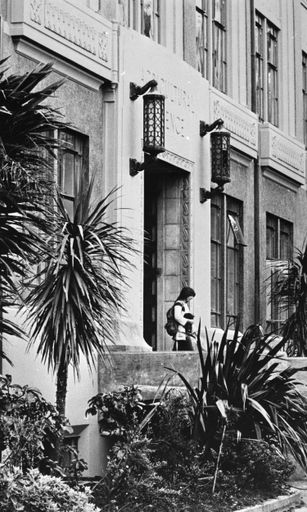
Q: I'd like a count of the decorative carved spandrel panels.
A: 3